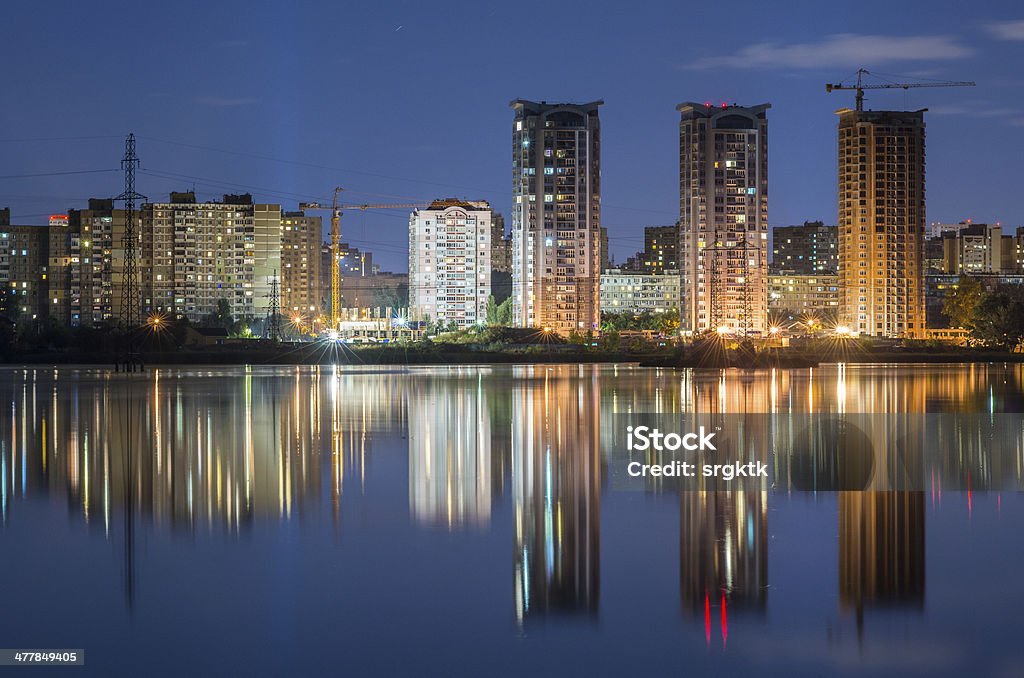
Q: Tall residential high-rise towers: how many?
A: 3